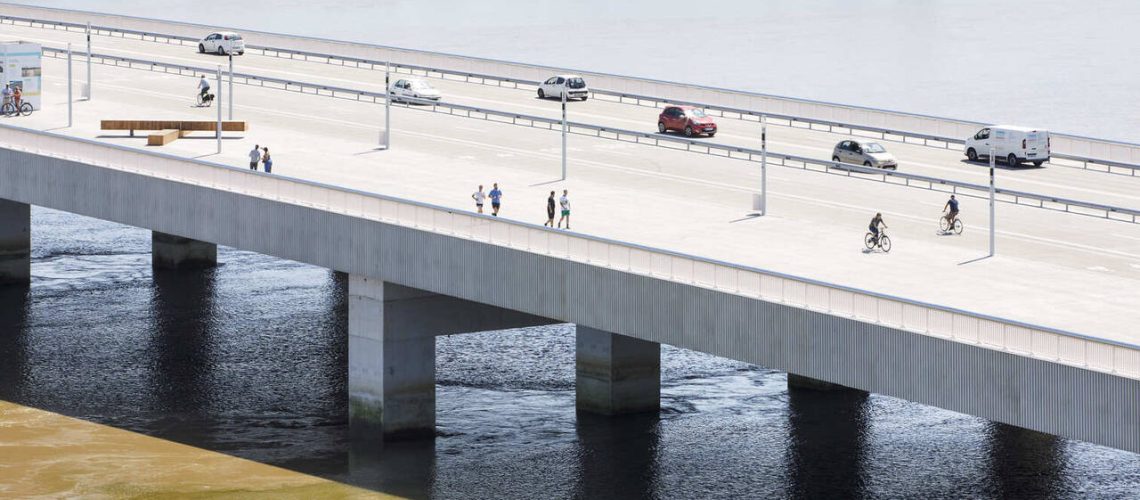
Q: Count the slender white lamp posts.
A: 8